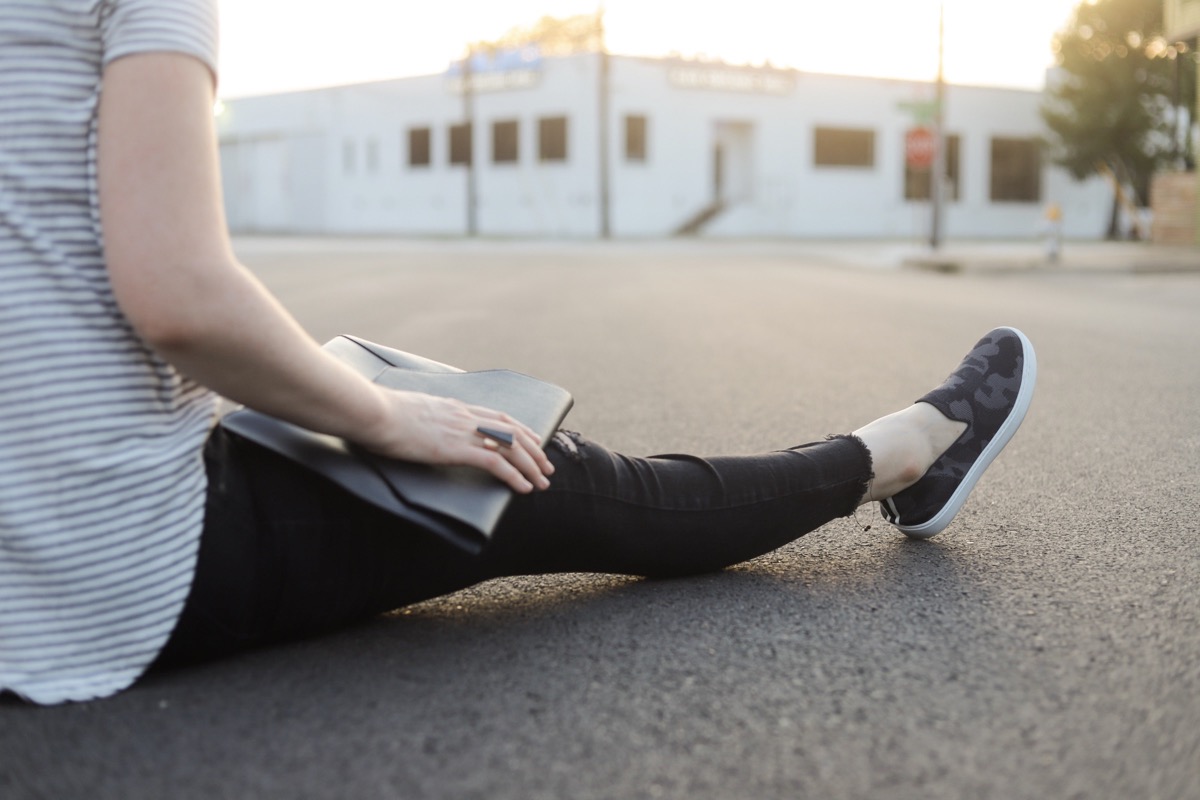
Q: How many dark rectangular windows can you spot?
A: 8